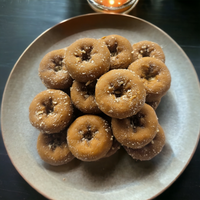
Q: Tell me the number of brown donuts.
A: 14